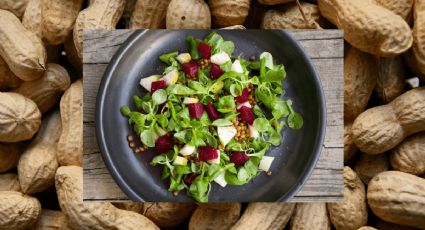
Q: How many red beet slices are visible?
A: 12